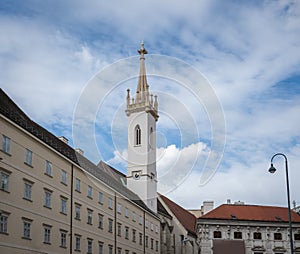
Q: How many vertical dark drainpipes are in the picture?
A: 3